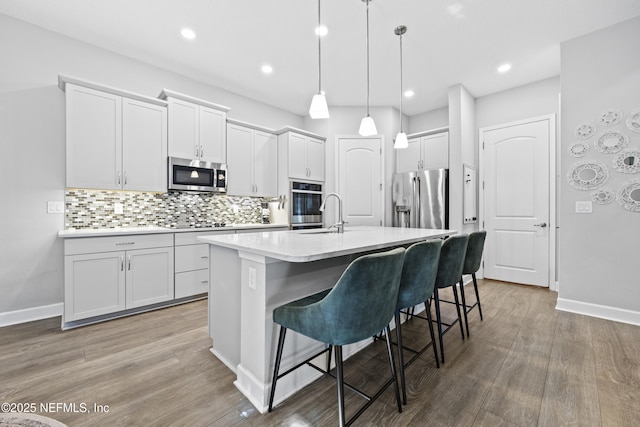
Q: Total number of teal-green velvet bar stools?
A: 4